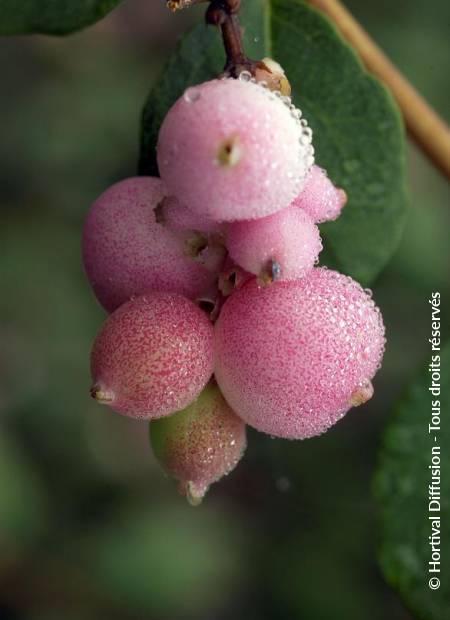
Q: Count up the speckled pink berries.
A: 7